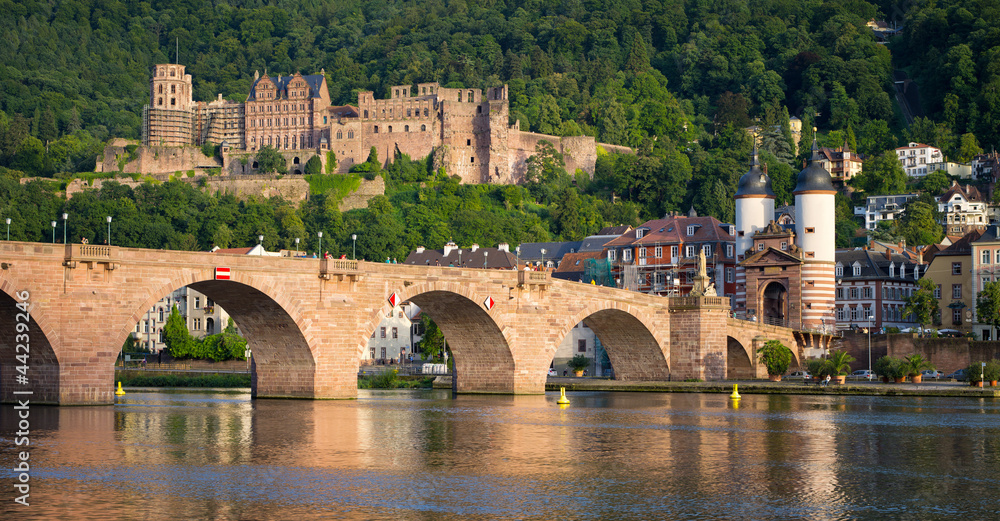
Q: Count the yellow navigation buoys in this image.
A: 3